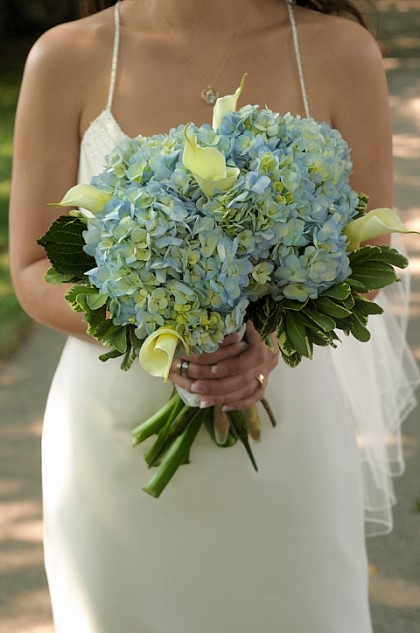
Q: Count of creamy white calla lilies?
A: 5